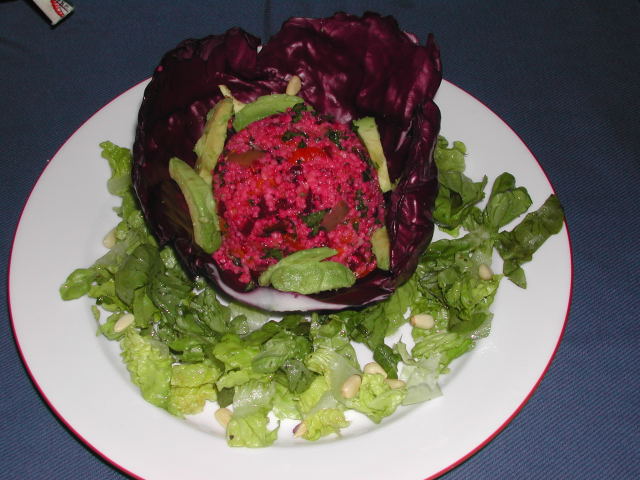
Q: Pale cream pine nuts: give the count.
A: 10